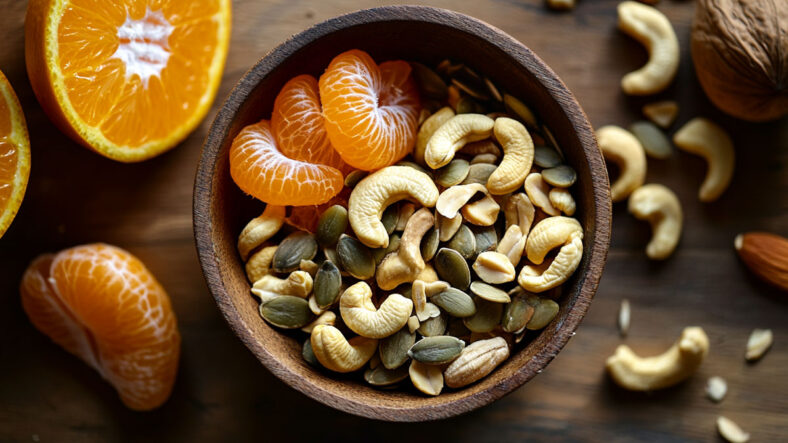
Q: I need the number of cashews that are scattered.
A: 5